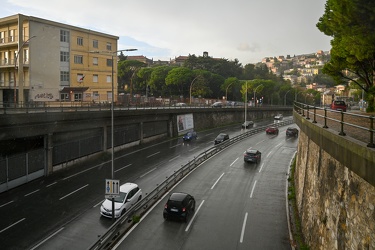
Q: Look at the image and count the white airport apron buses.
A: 0